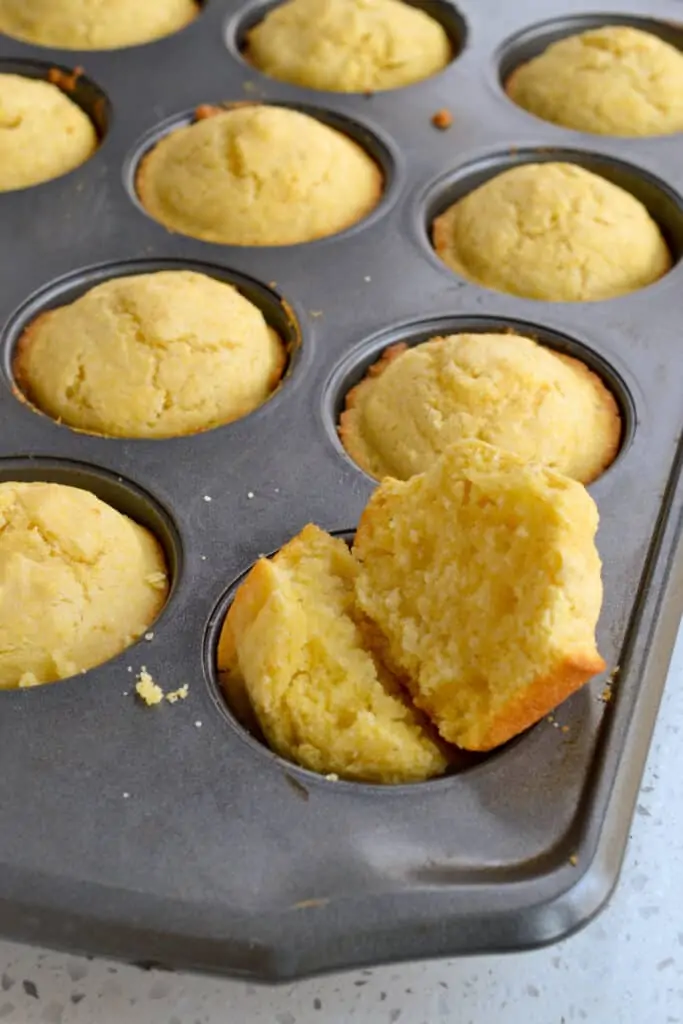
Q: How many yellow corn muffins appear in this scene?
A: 10